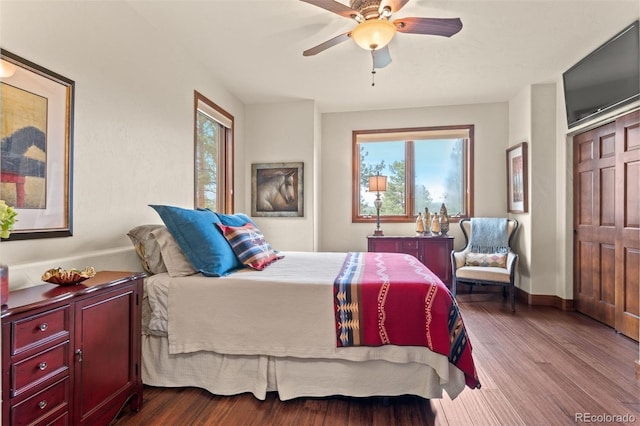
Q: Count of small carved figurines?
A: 4